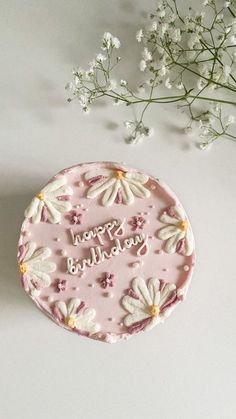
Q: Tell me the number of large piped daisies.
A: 6